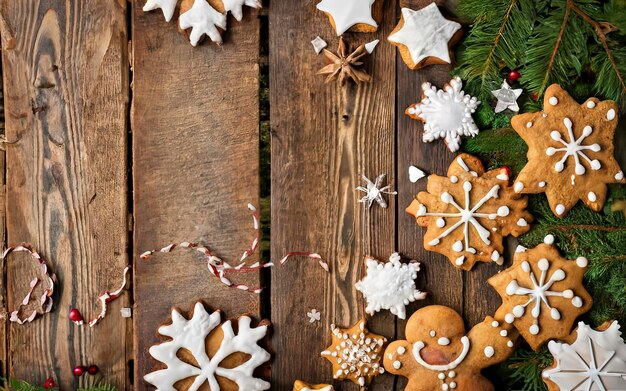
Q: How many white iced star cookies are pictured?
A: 2